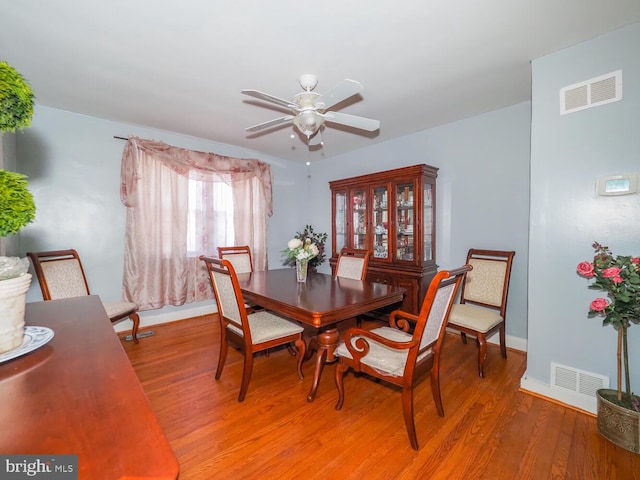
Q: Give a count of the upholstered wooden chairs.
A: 6